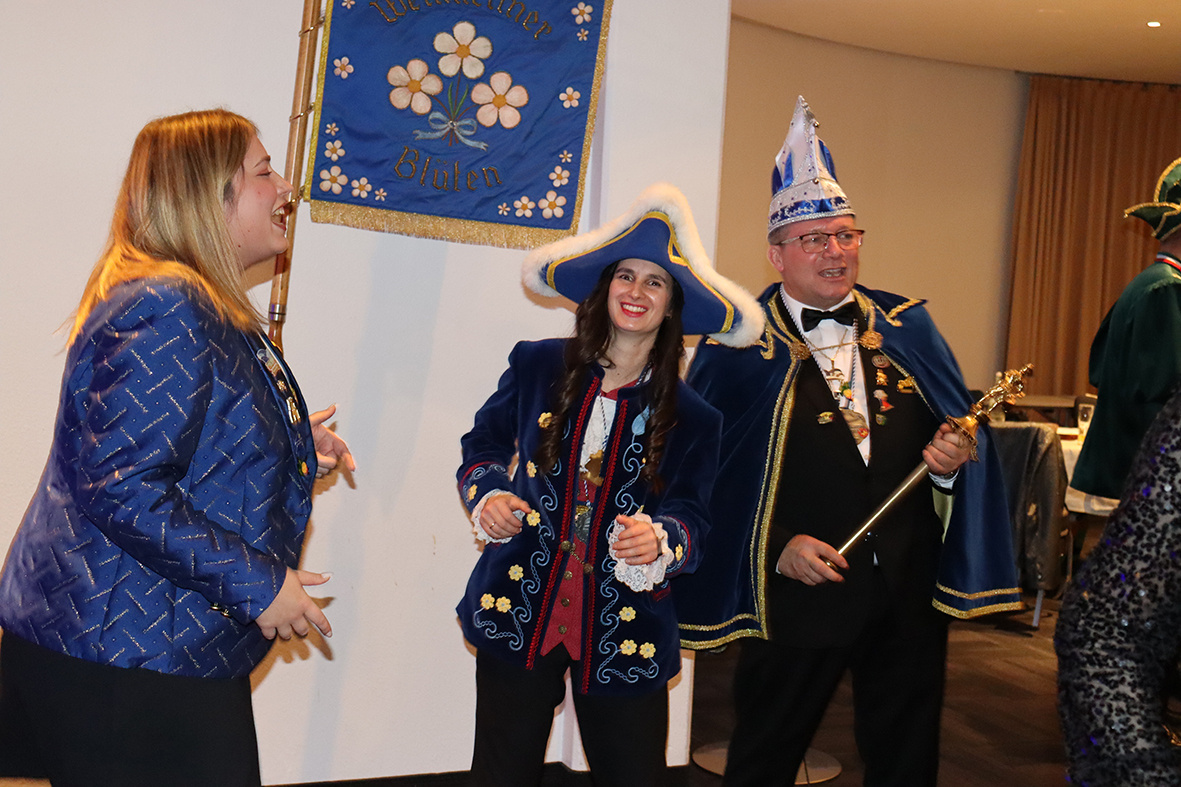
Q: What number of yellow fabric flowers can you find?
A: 11